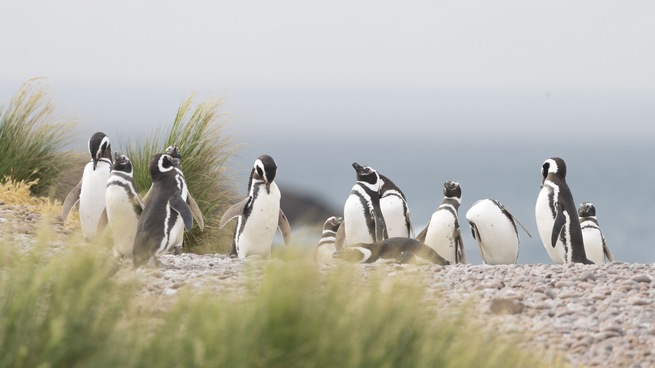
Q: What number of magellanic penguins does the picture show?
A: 13